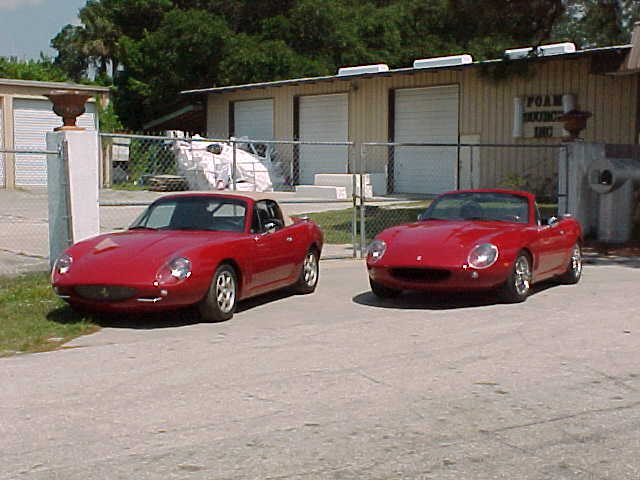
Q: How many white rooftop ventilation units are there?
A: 3